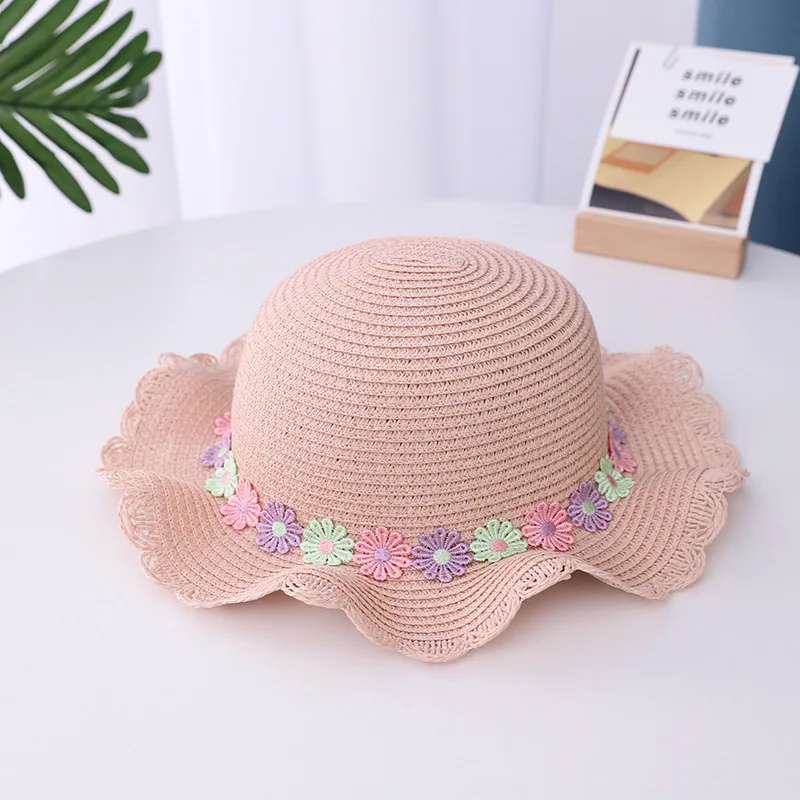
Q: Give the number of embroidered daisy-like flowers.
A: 14